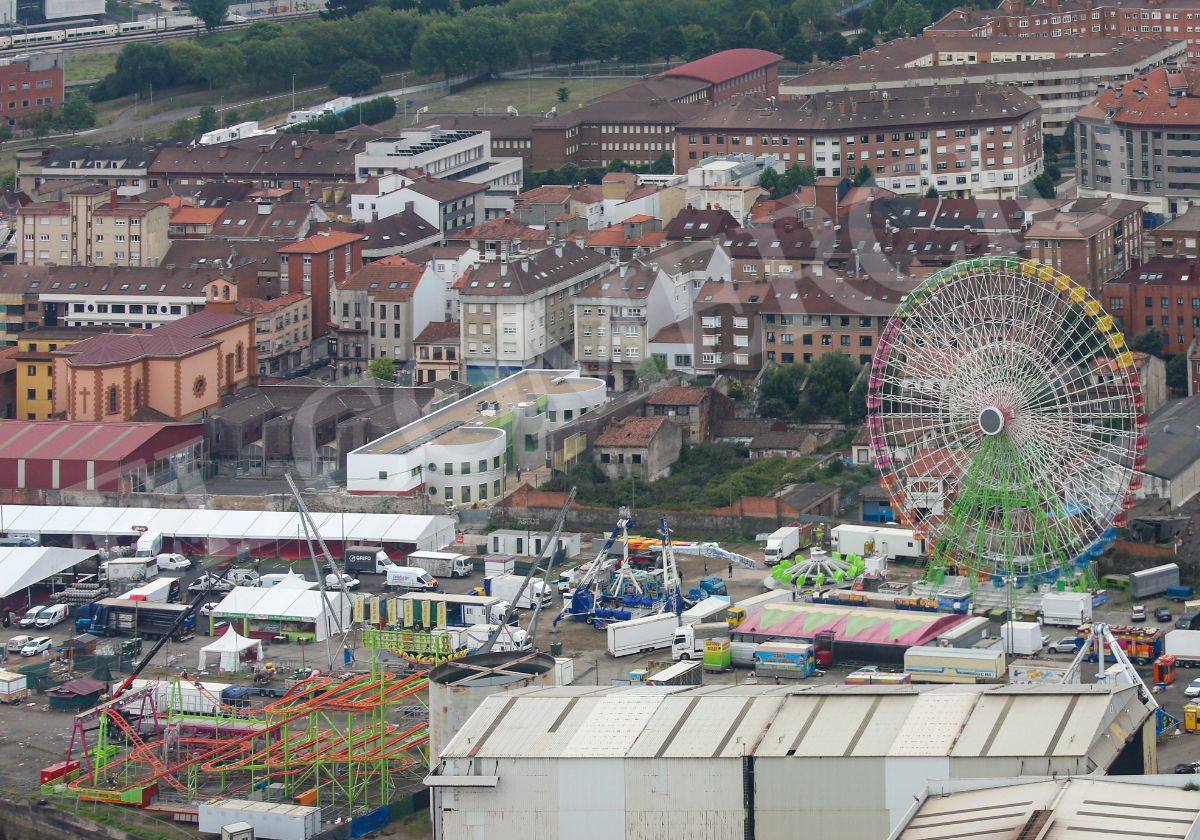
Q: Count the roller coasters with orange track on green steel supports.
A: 1